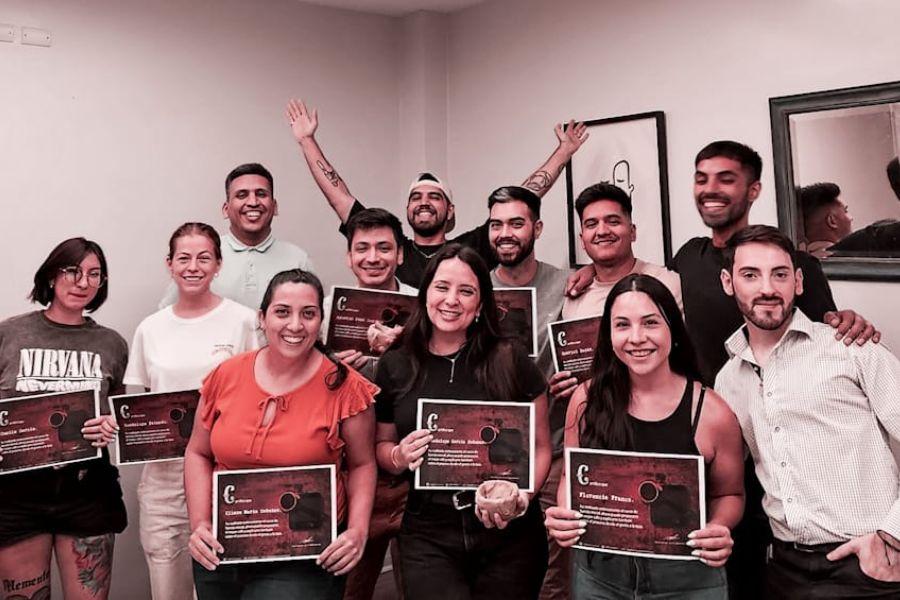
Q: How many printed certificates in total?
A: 8